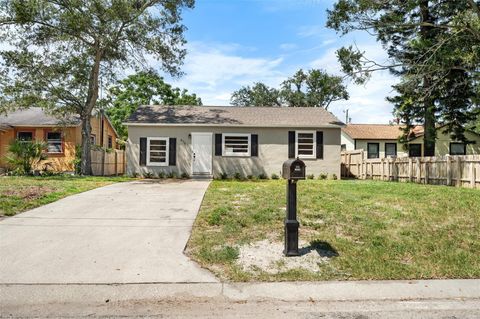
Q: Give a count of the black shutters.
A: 6